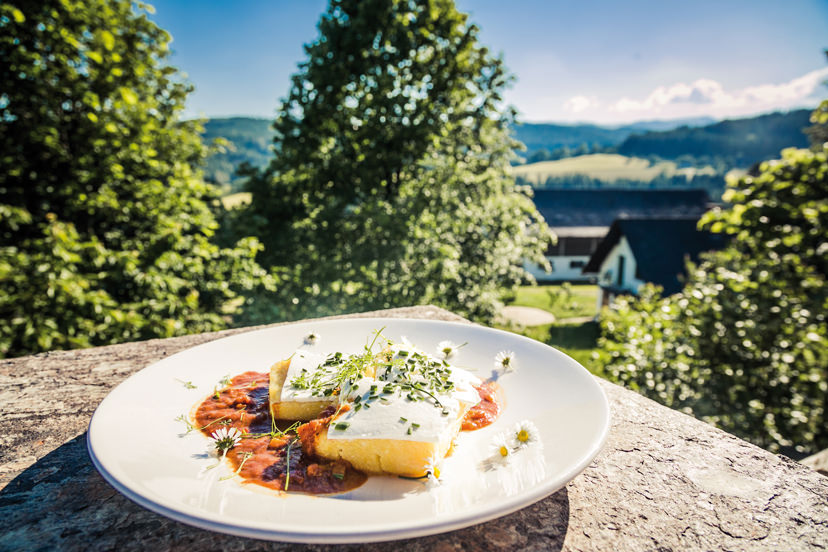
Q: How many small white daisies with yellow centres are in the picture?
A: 7